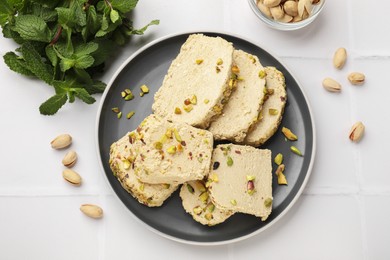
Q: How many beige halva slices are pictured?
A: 7